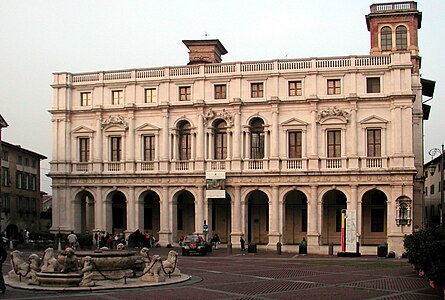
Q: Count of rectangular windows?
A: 15